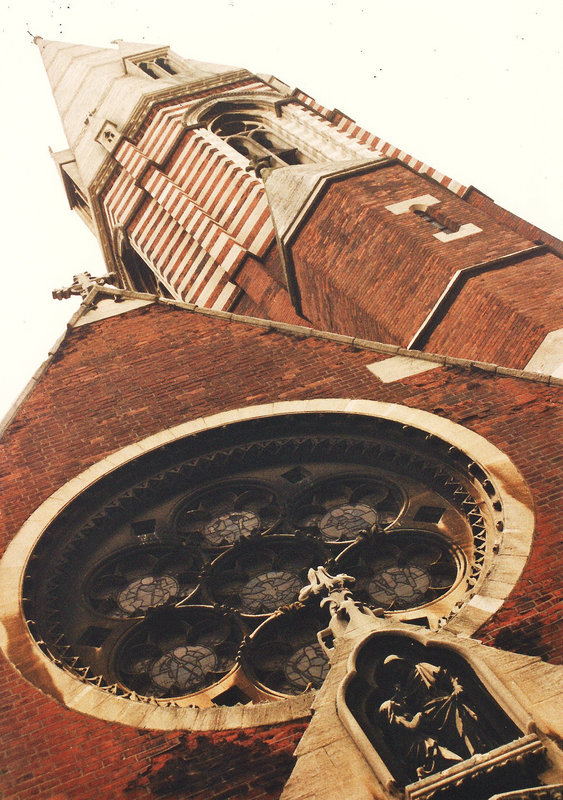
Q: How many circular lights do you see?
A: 7